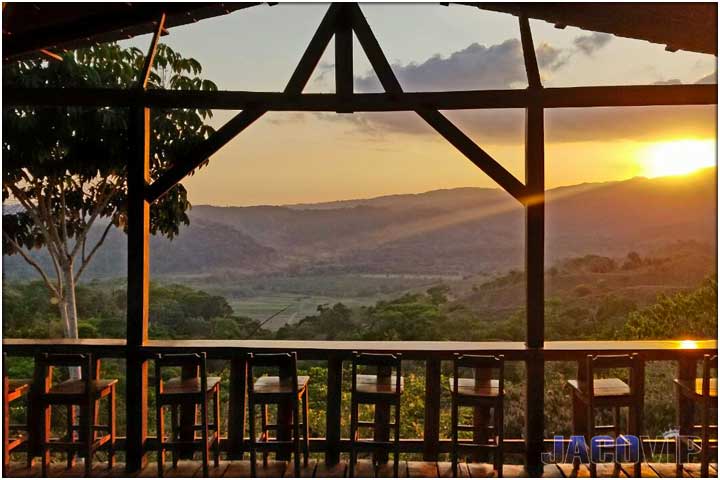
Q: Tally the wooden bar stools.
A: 8